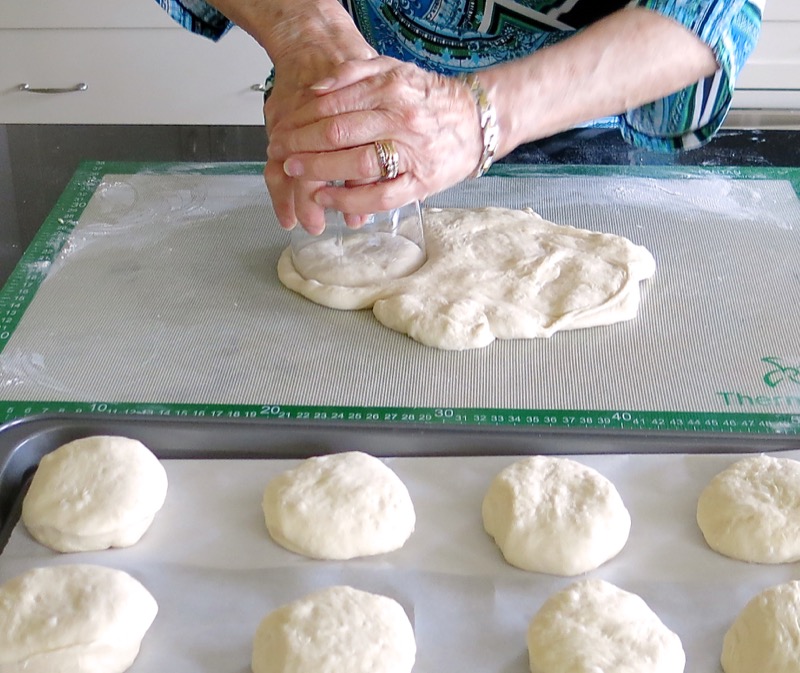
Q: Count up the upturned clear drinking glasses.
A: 1